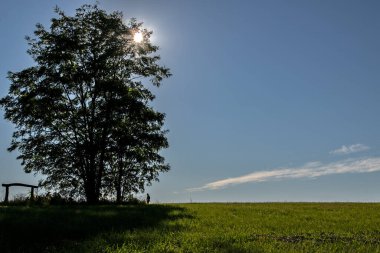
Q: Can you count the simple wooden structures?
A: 1